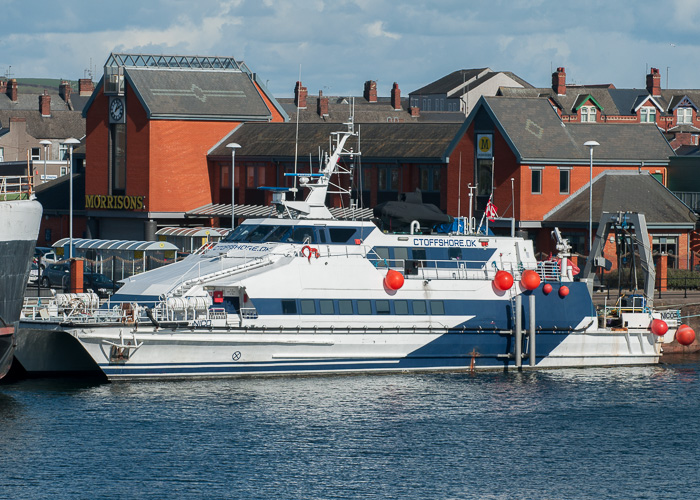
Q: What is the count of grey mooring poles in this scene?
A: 2